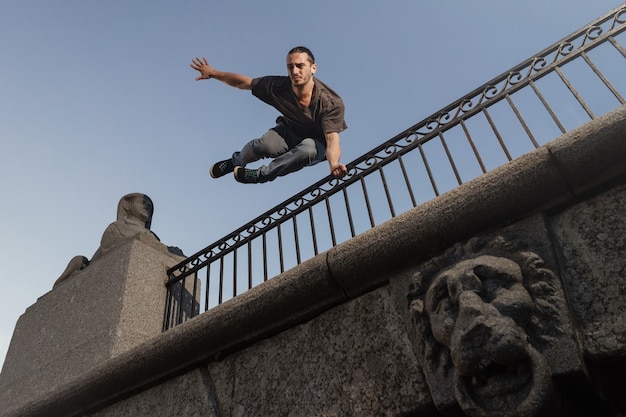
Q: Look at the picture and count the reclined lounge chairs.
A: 0